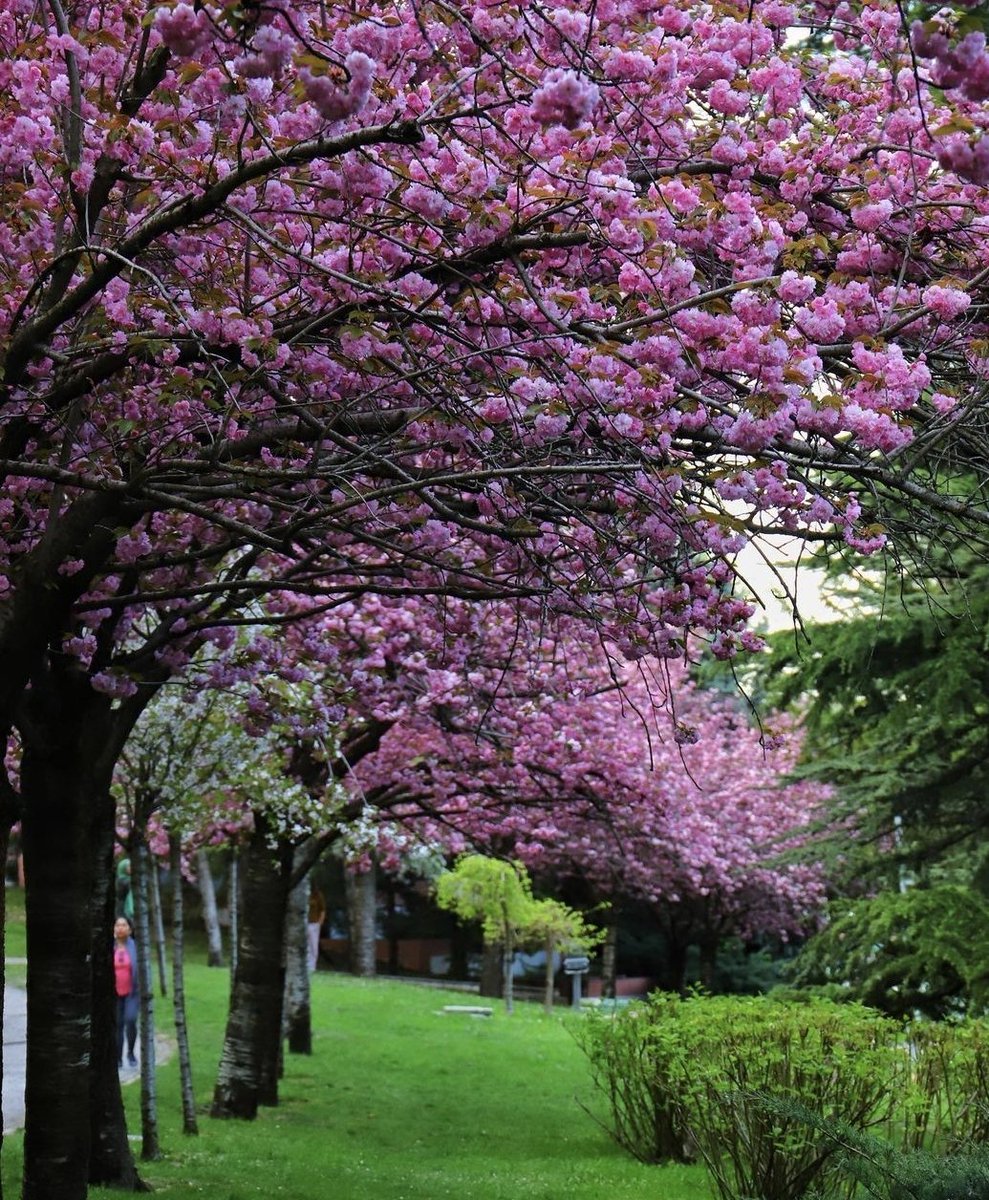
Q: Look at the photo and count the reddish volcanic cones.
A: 0